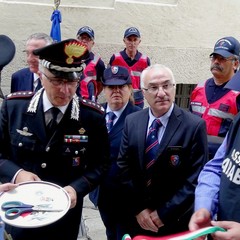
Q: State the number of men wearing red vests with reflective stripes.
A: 3